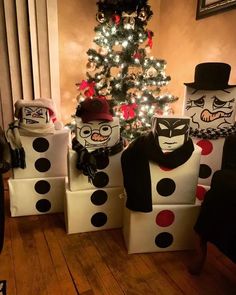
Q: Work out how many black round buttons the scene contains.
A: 11